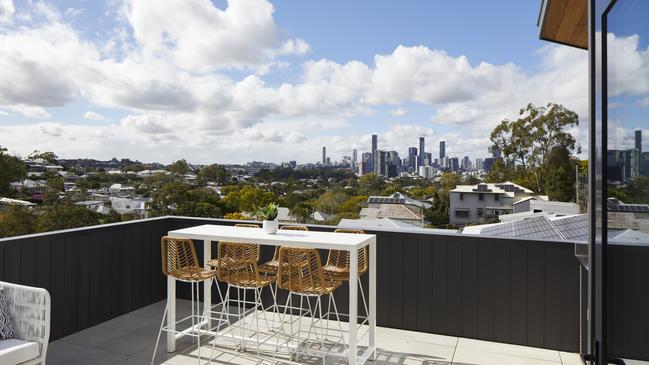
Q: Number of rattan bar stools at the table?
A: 6